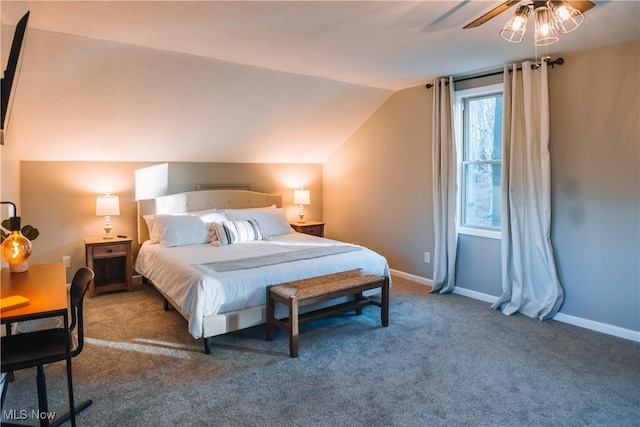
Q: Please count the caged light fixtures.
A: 3